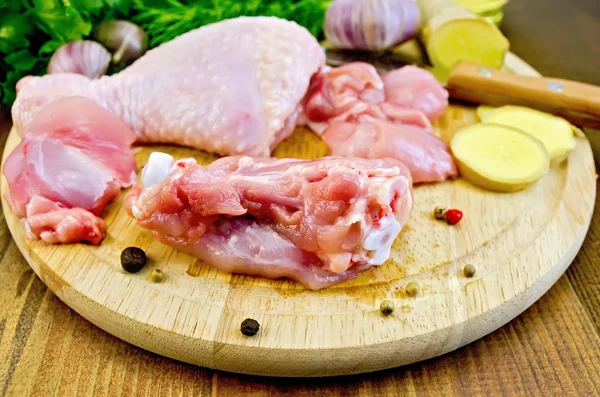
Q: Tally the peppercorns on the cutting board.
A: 8